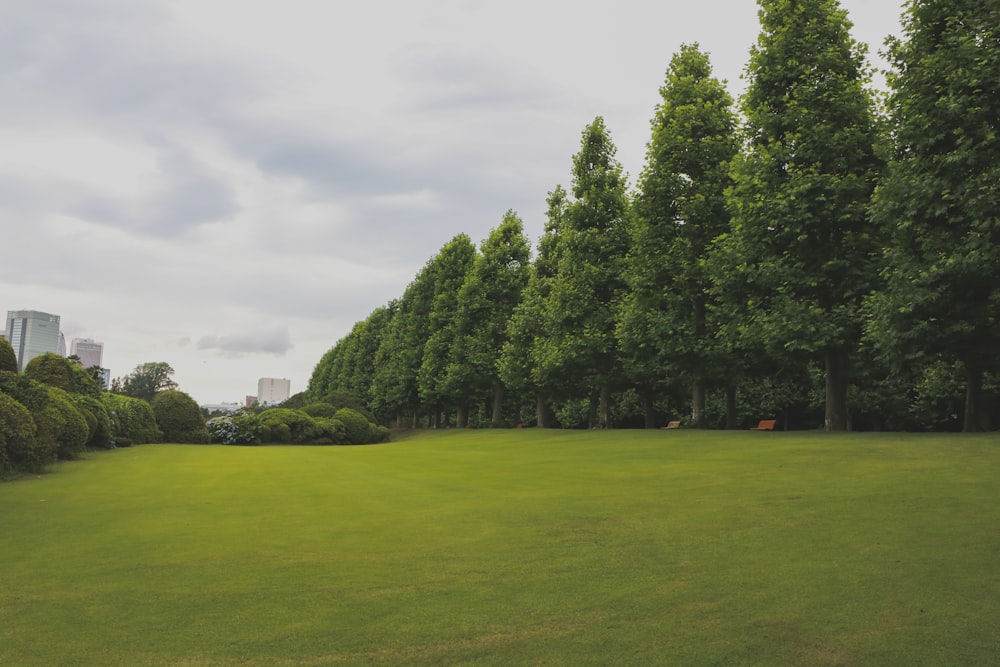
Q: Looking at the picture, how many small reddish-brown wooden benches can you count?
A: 2